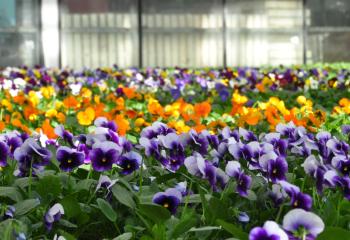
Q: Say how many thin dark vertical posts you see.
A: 5